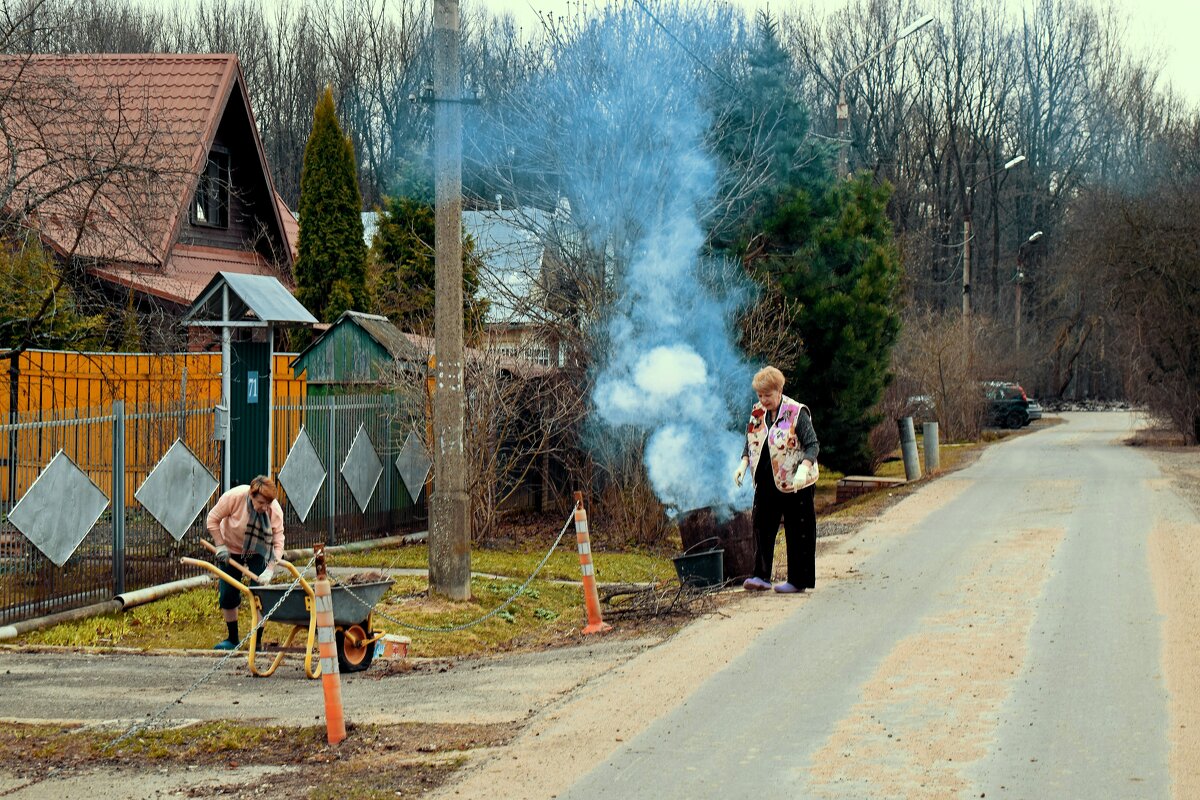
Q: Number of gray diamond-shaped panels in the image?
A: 5